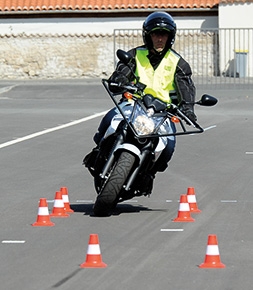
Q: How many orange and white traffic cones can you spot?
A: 7